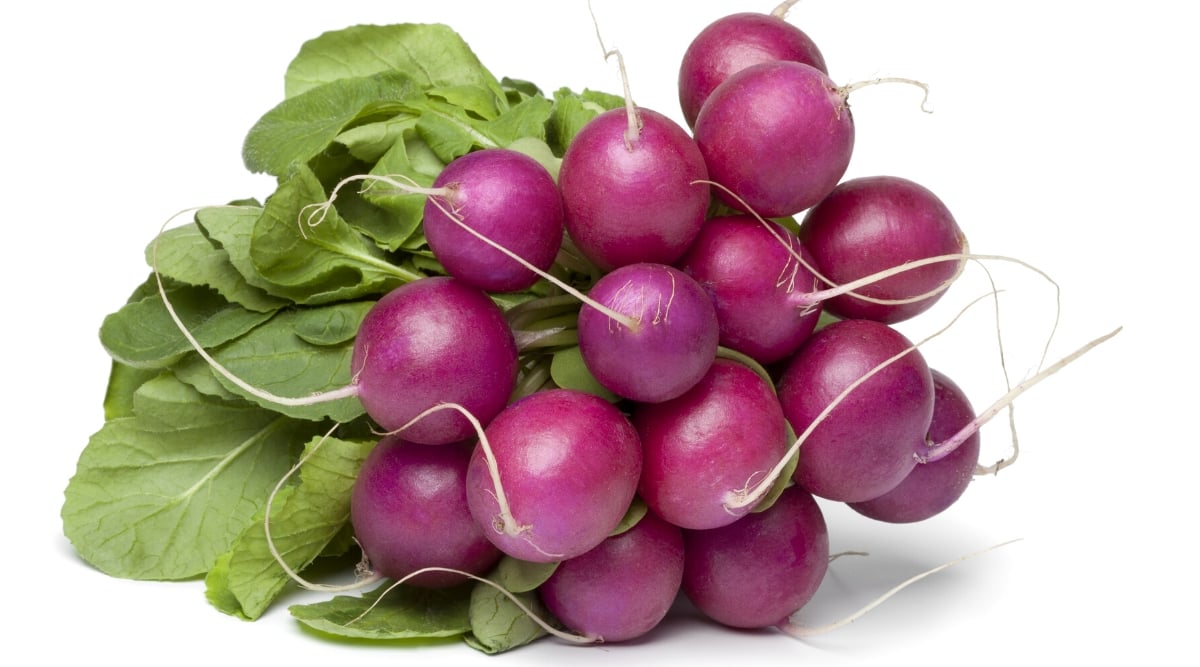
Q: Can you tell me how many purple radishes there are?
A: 15